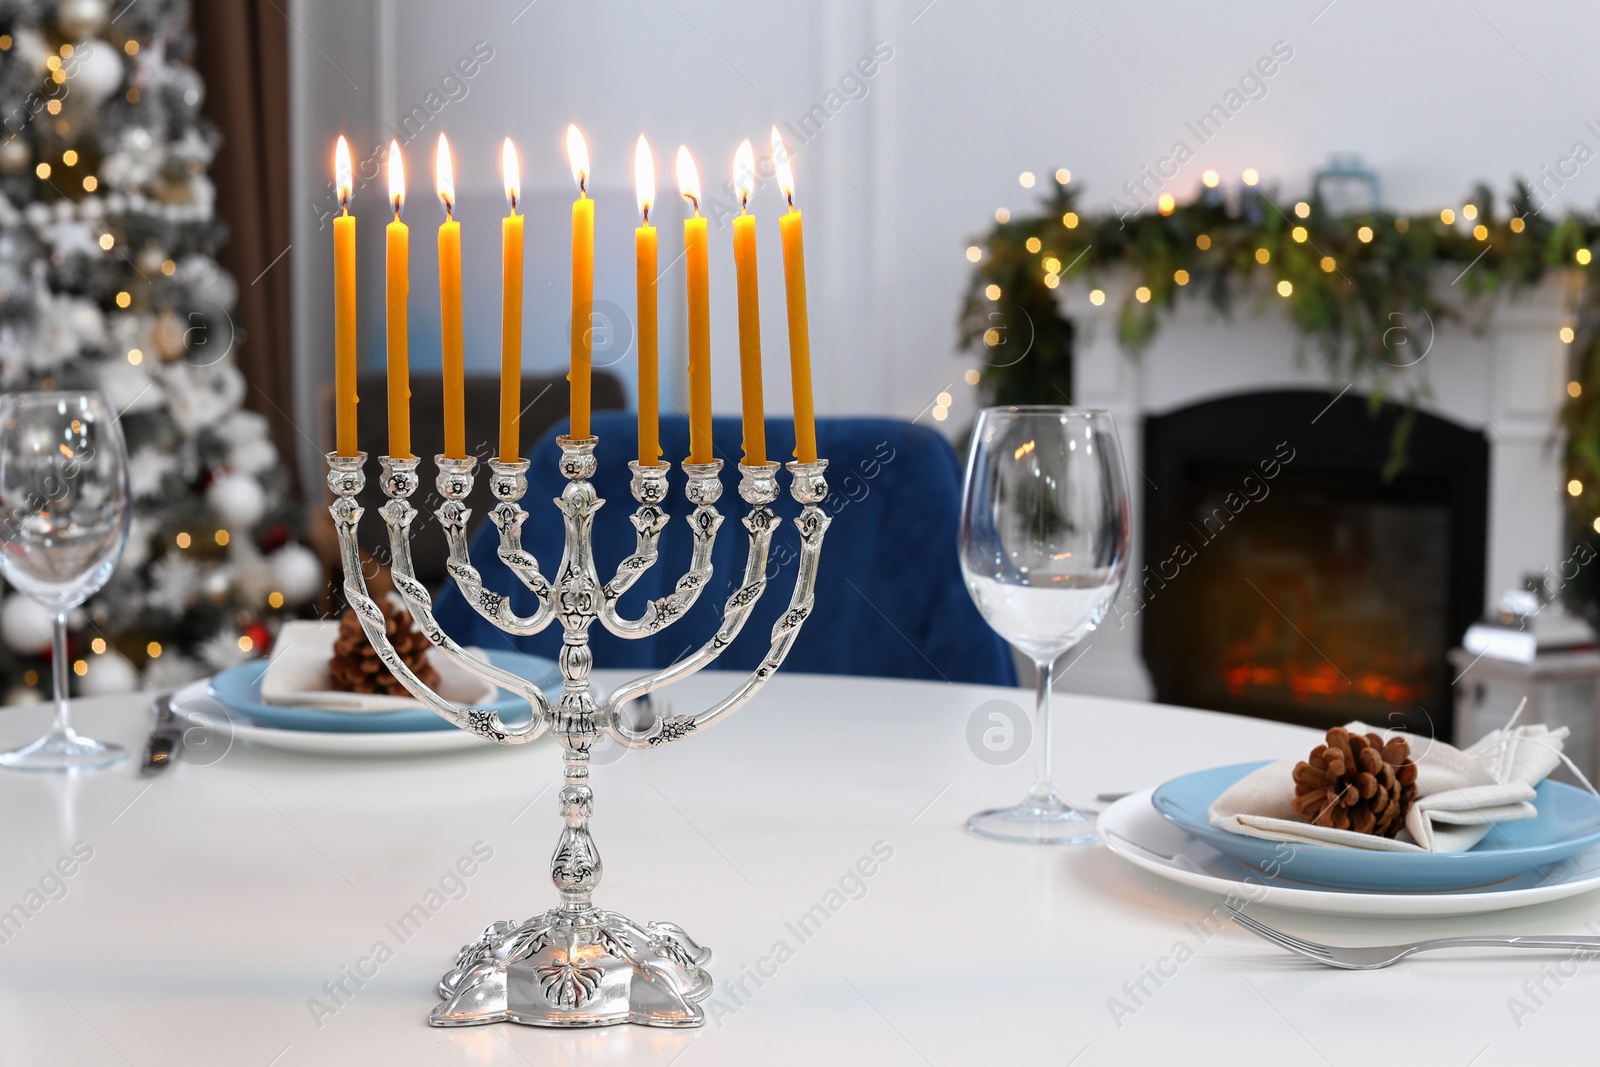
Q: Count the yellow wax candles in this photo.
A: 9